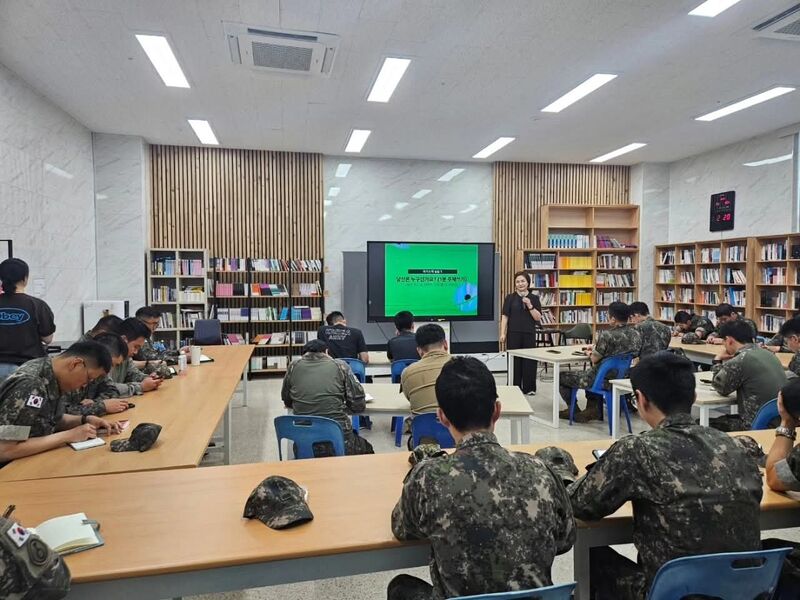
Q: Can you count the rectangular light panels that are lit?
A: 9